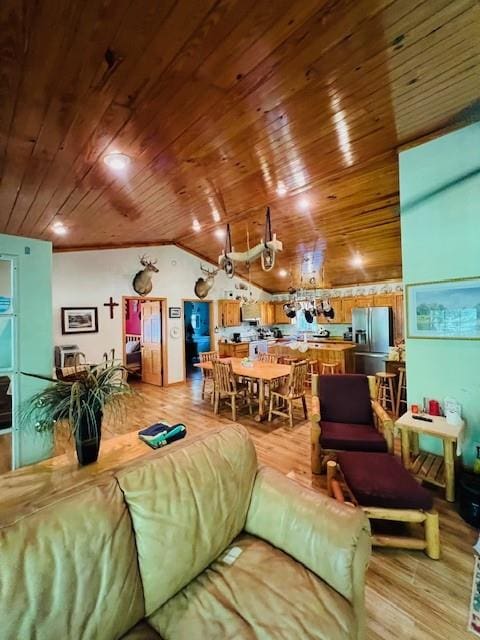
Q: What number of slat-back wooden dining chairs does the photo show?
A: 4